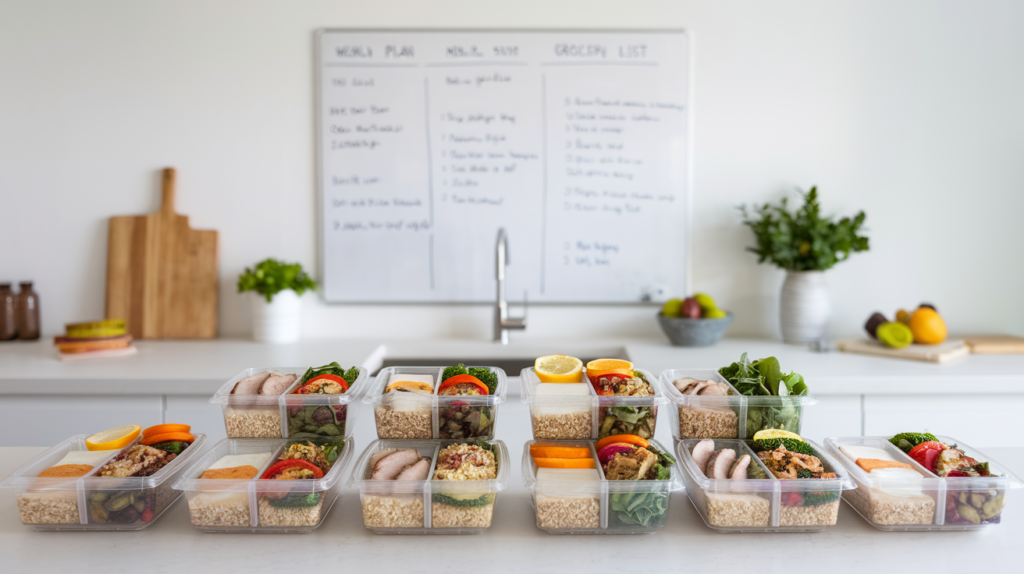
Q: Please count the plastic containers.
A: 10